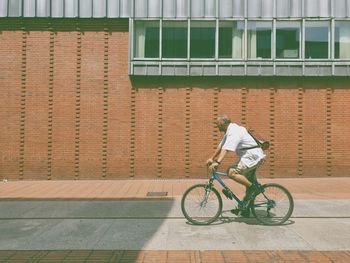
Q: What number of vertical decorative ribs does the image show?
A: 12